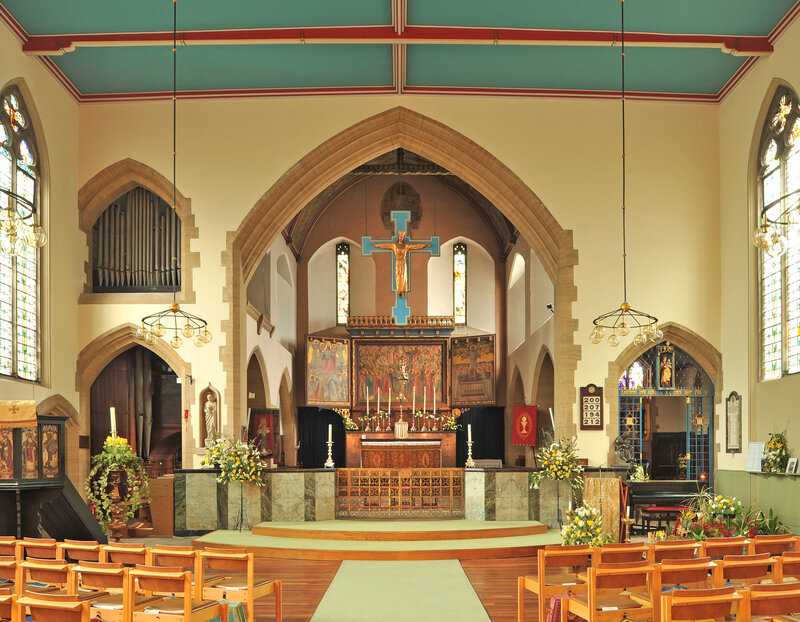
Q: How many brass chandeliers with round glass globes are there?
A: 4